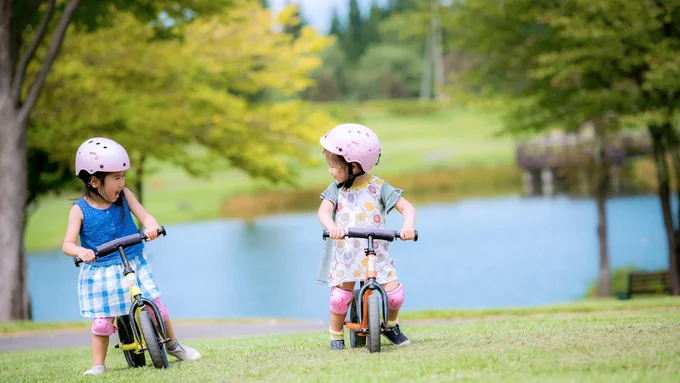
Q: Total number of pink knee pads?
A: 4